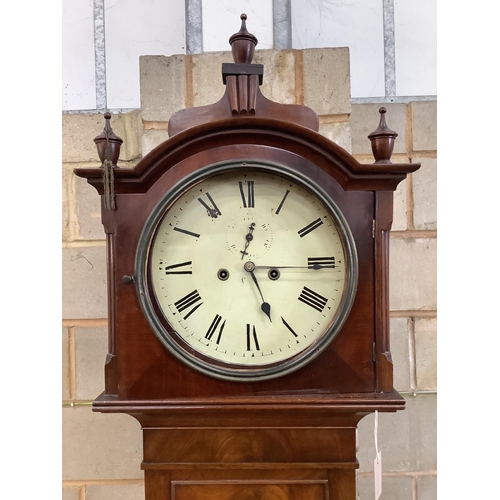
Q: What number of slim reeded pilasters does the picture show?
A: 2